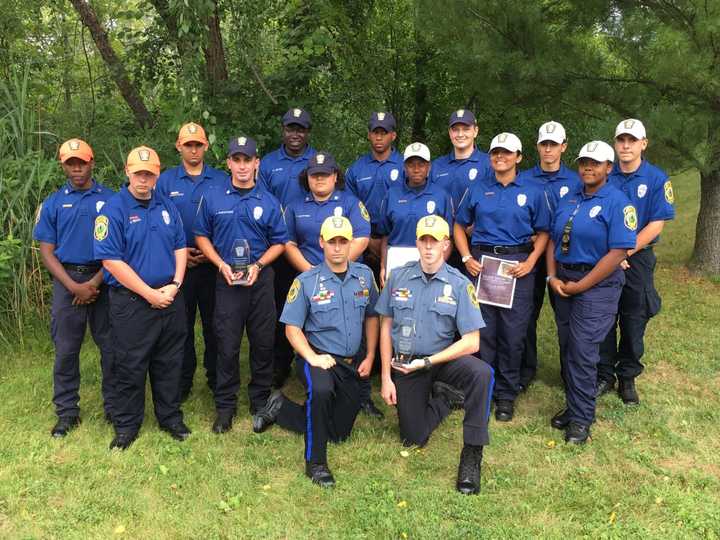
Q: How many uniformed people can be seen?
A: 15